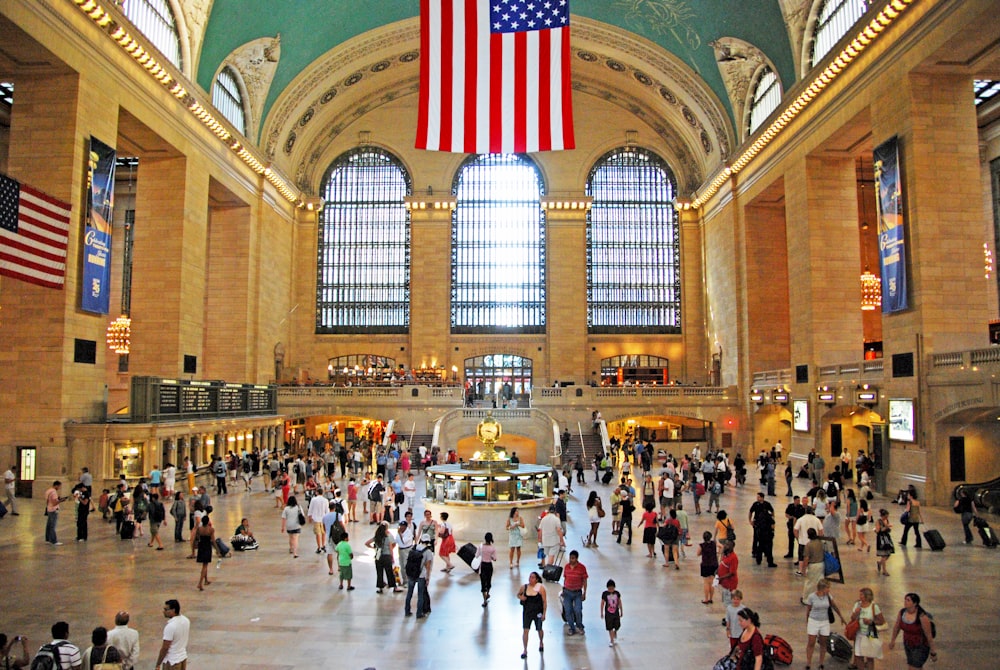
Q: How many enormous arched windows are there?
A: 3